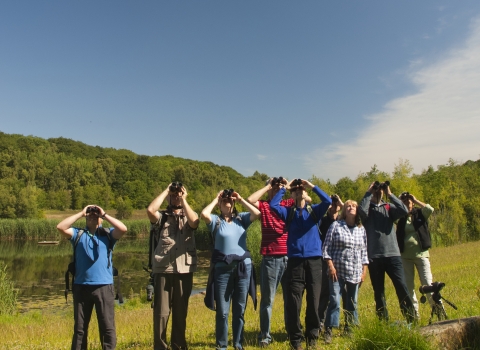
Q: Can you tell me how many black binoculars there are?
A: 8